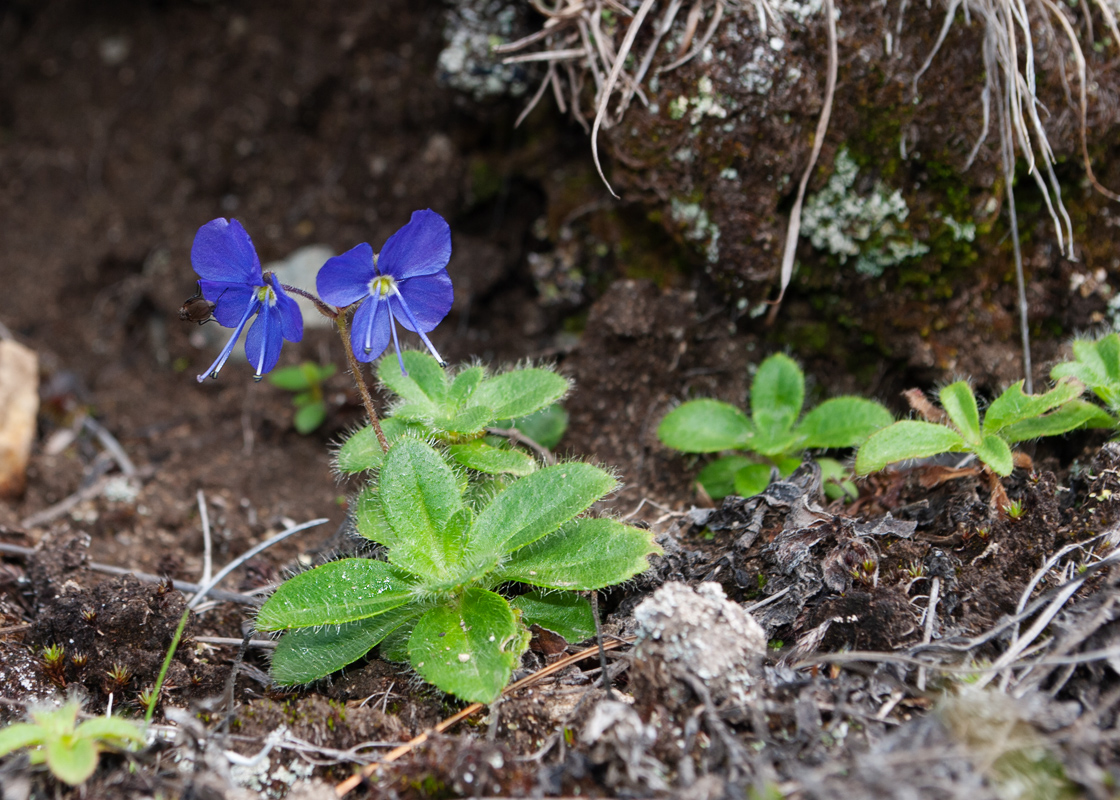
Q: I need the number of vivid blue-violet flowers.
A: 2